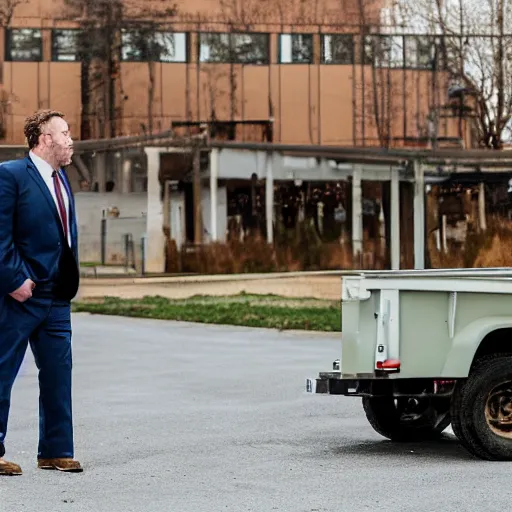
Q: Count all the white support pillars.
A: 6